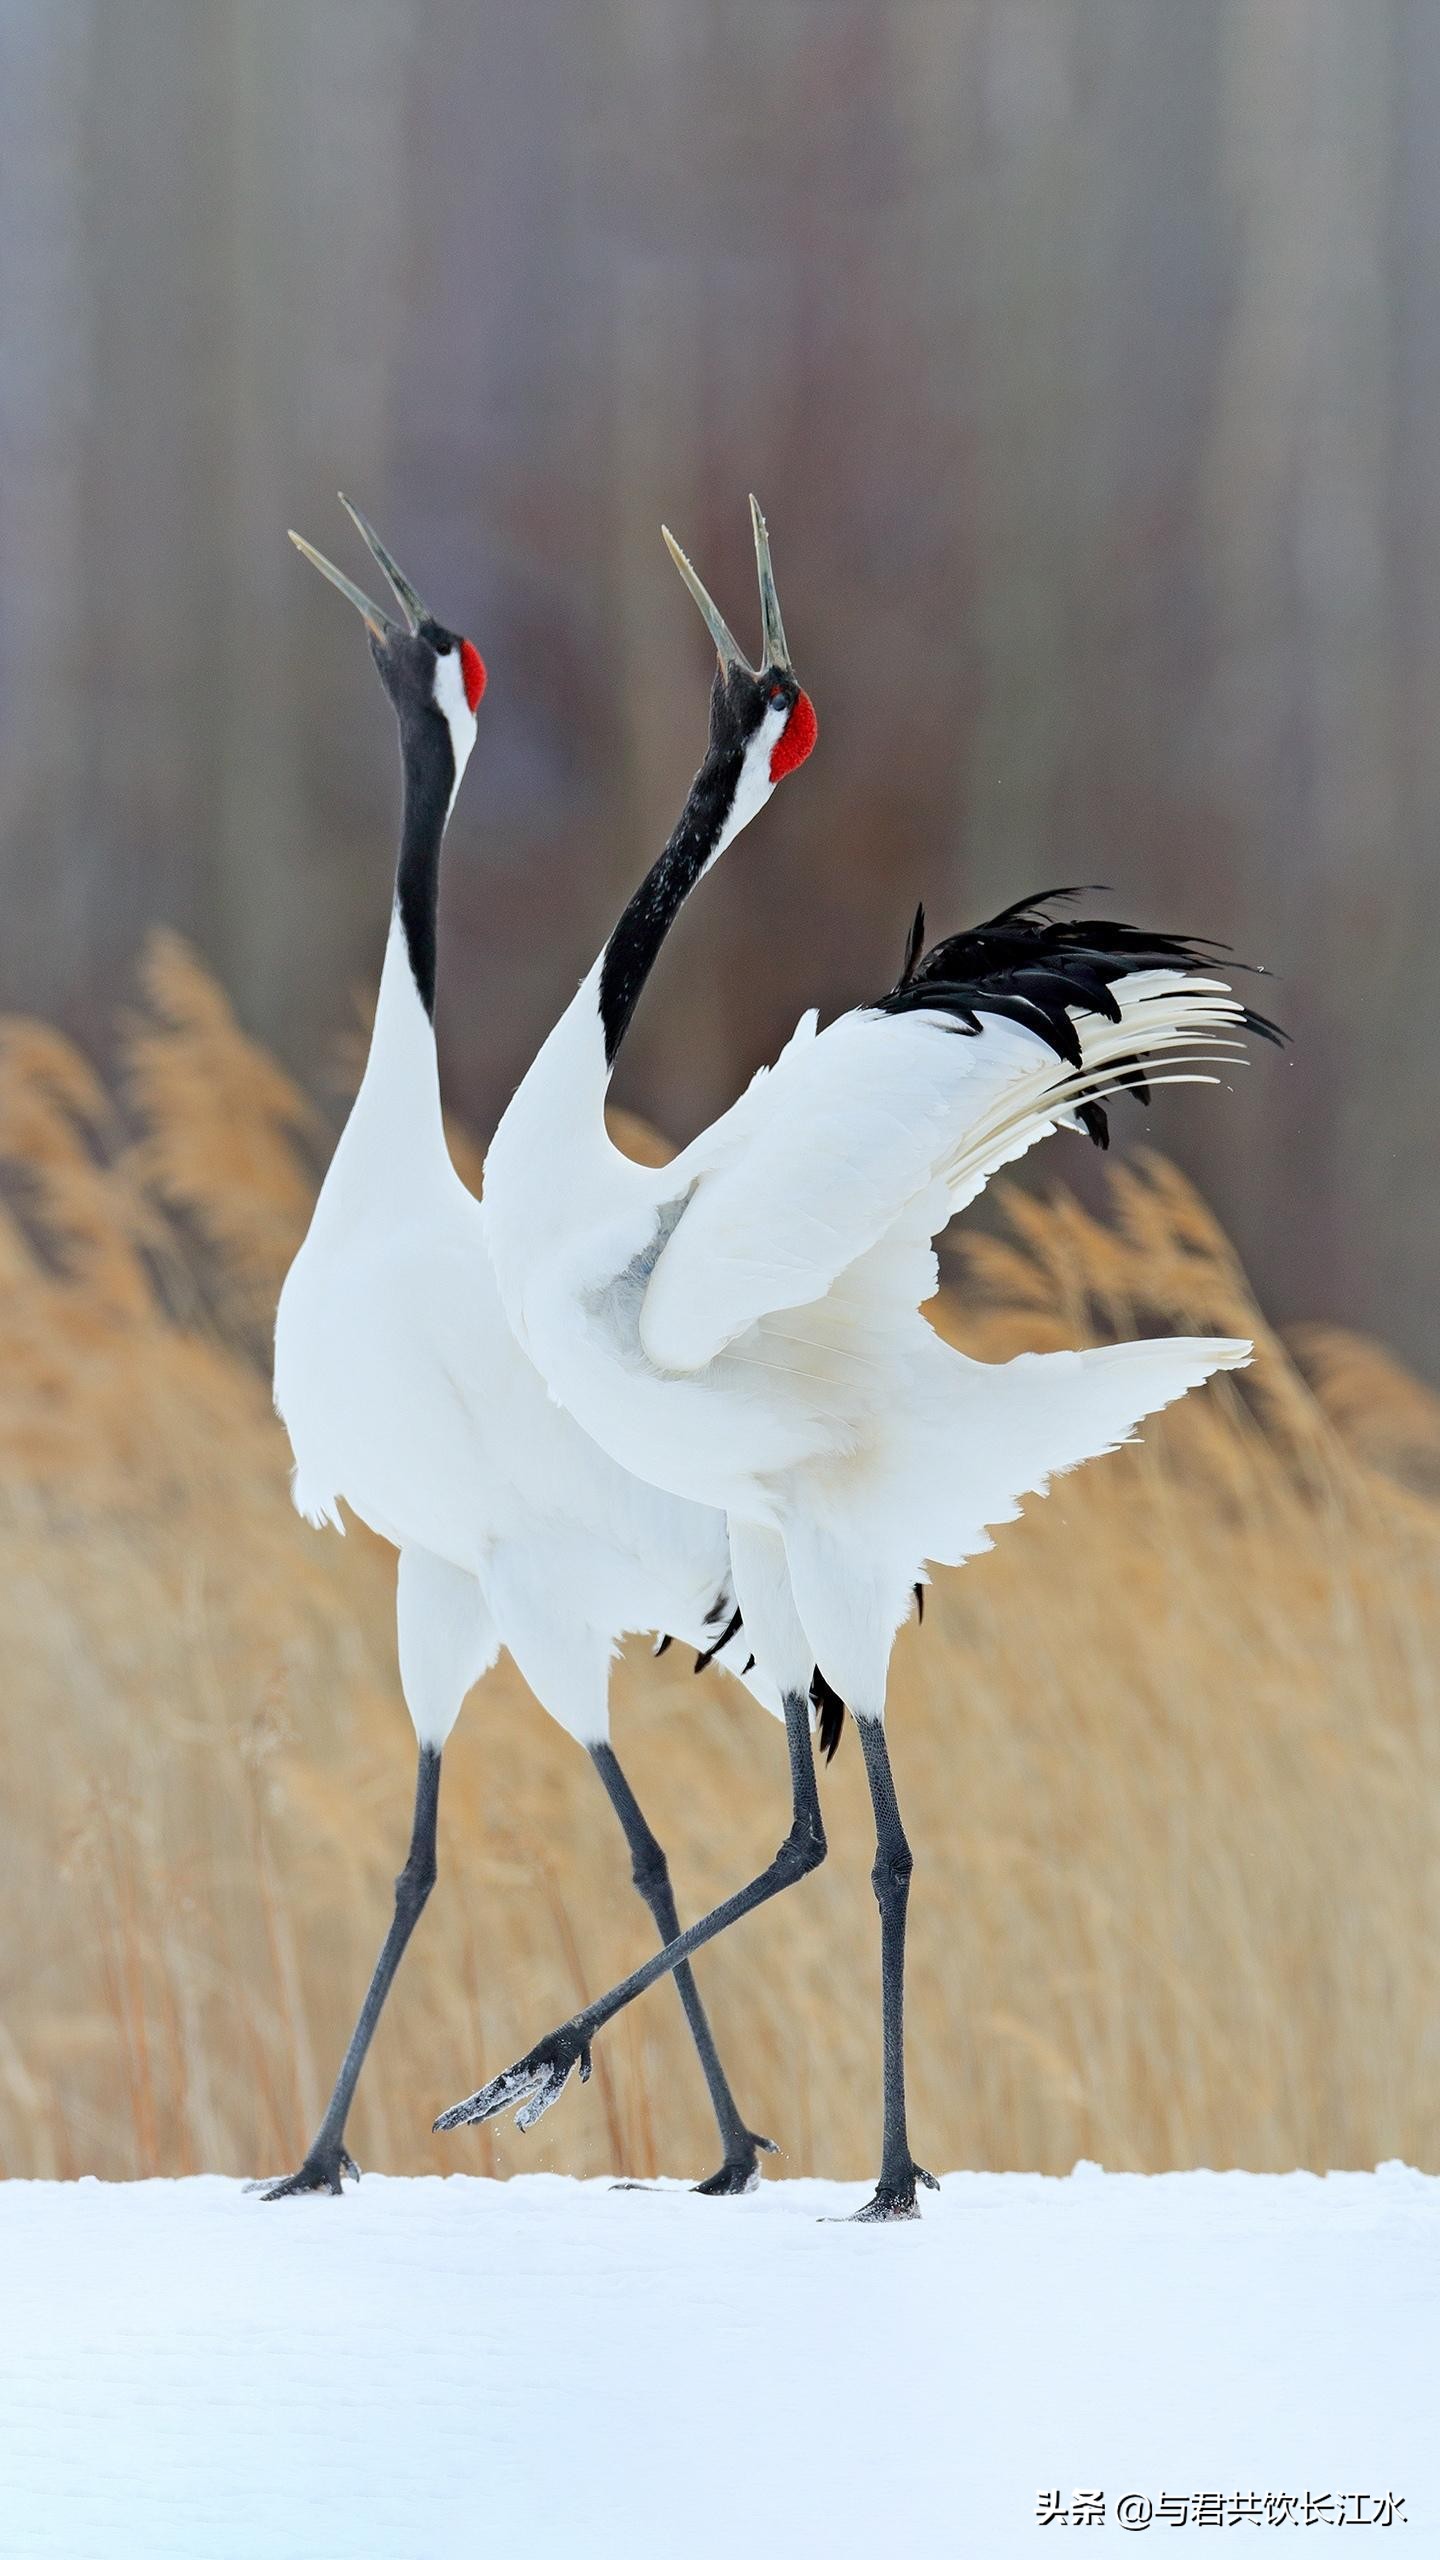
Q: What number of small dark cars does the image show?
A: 0